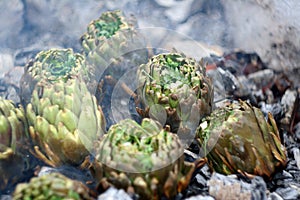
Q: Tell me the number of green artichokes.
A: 7